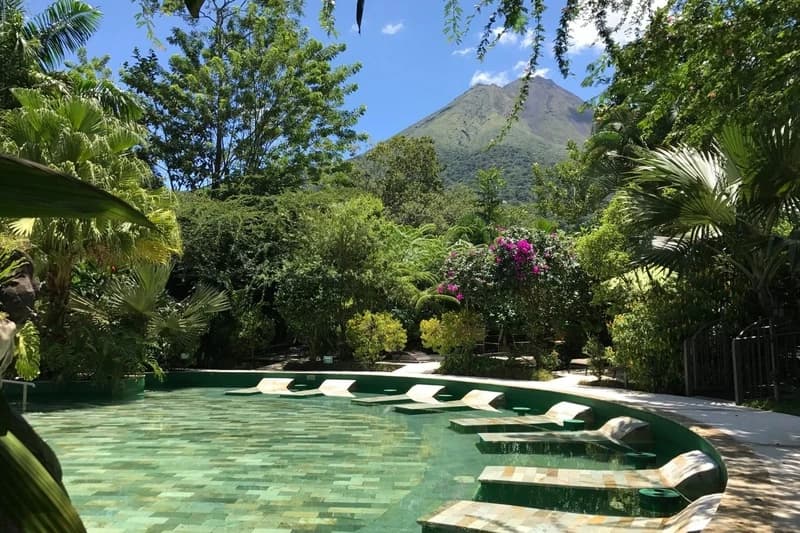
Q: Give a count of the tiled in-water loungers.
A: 8